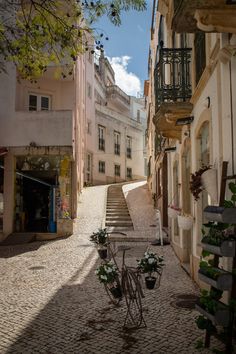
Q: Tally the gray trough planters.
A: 4